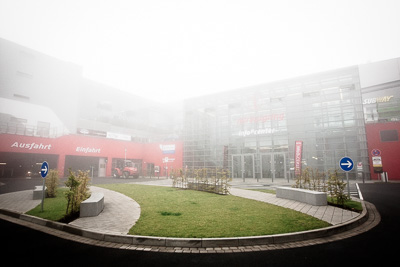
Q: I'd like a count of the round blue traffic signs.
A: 2